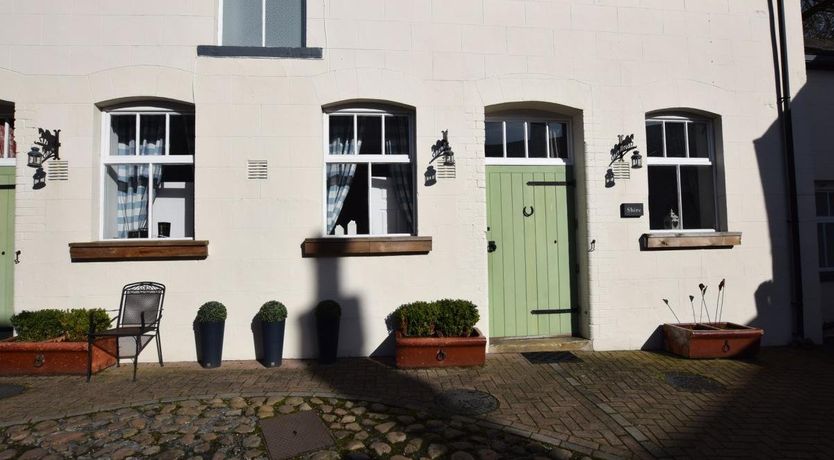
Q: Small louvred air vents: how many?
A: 4